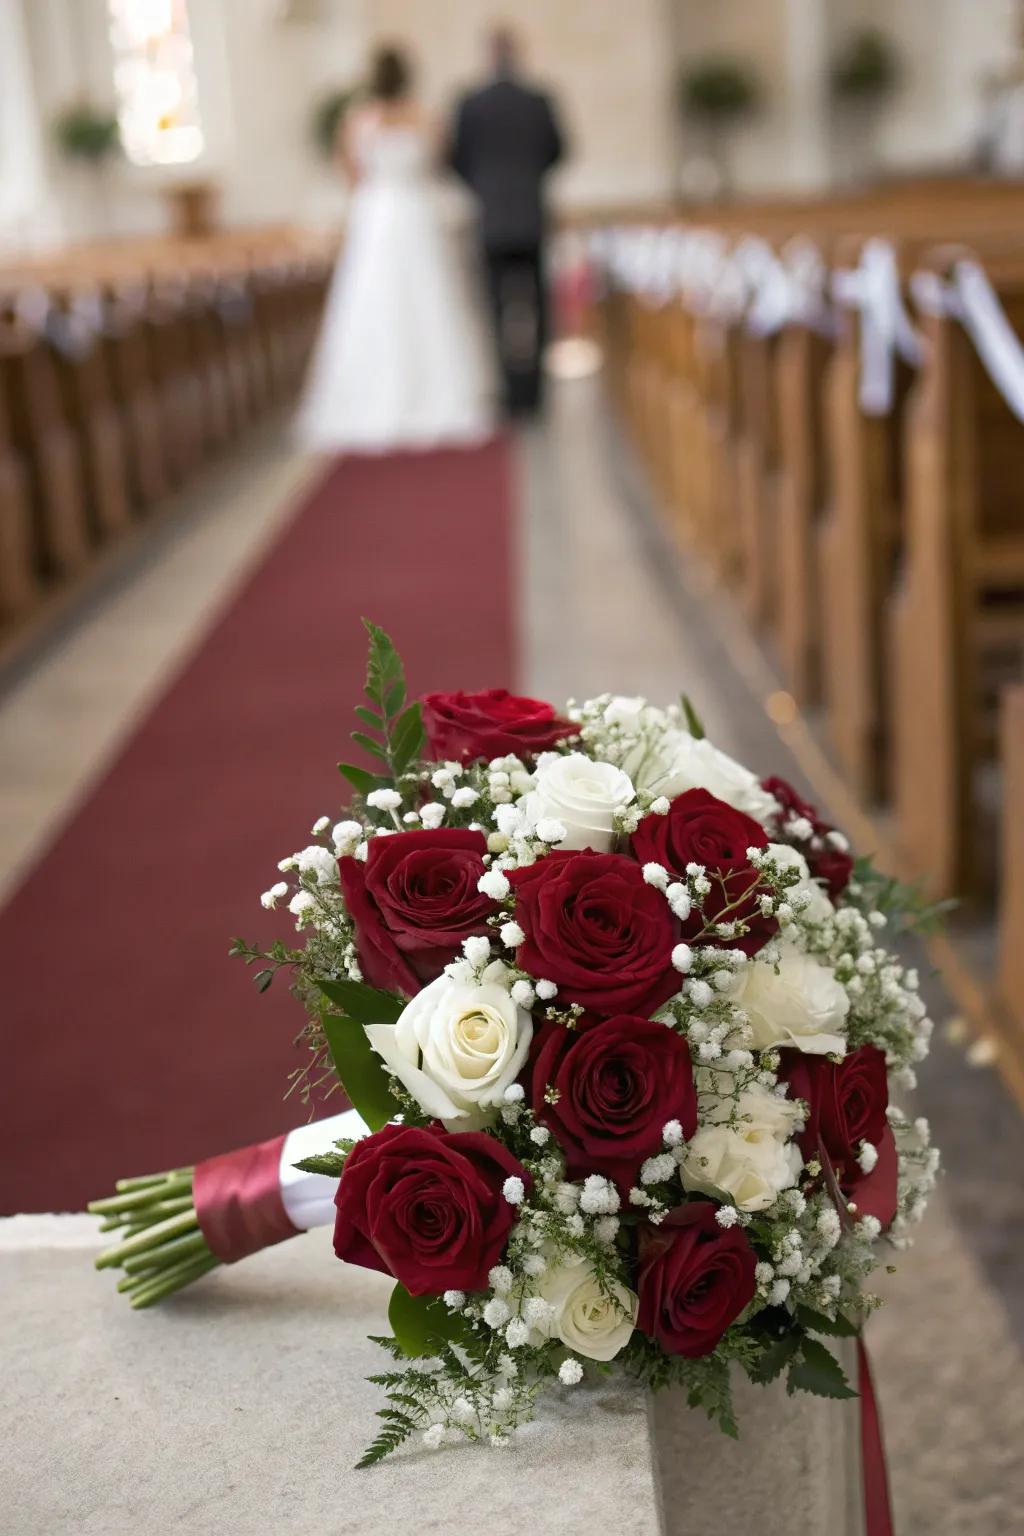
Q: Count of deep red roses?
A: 9